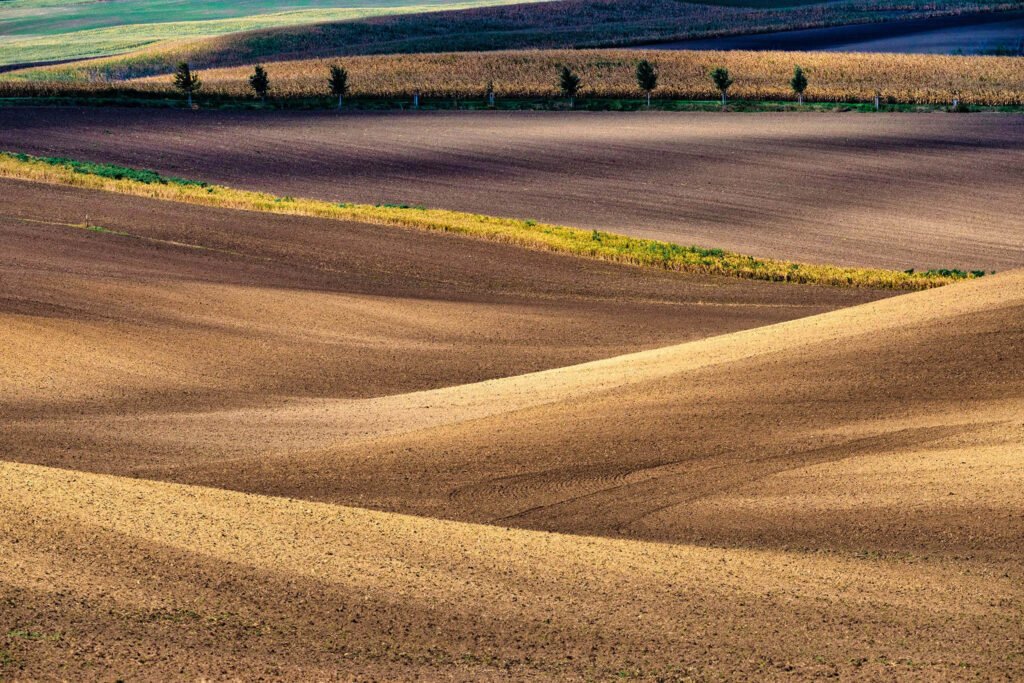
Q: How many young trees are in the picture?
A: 7